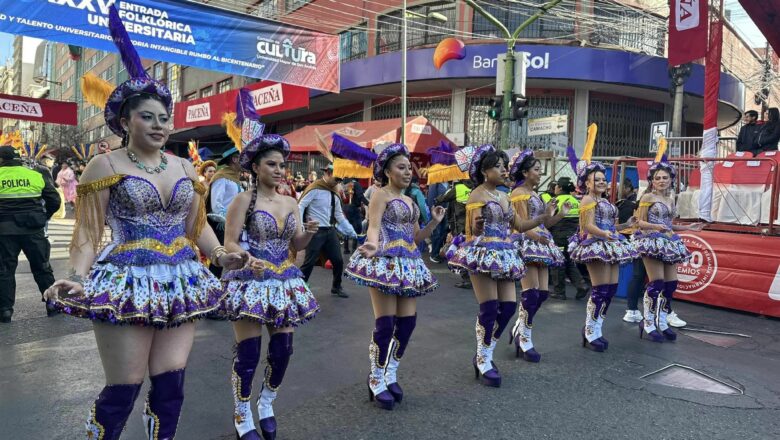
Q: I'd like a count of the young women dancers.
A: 7